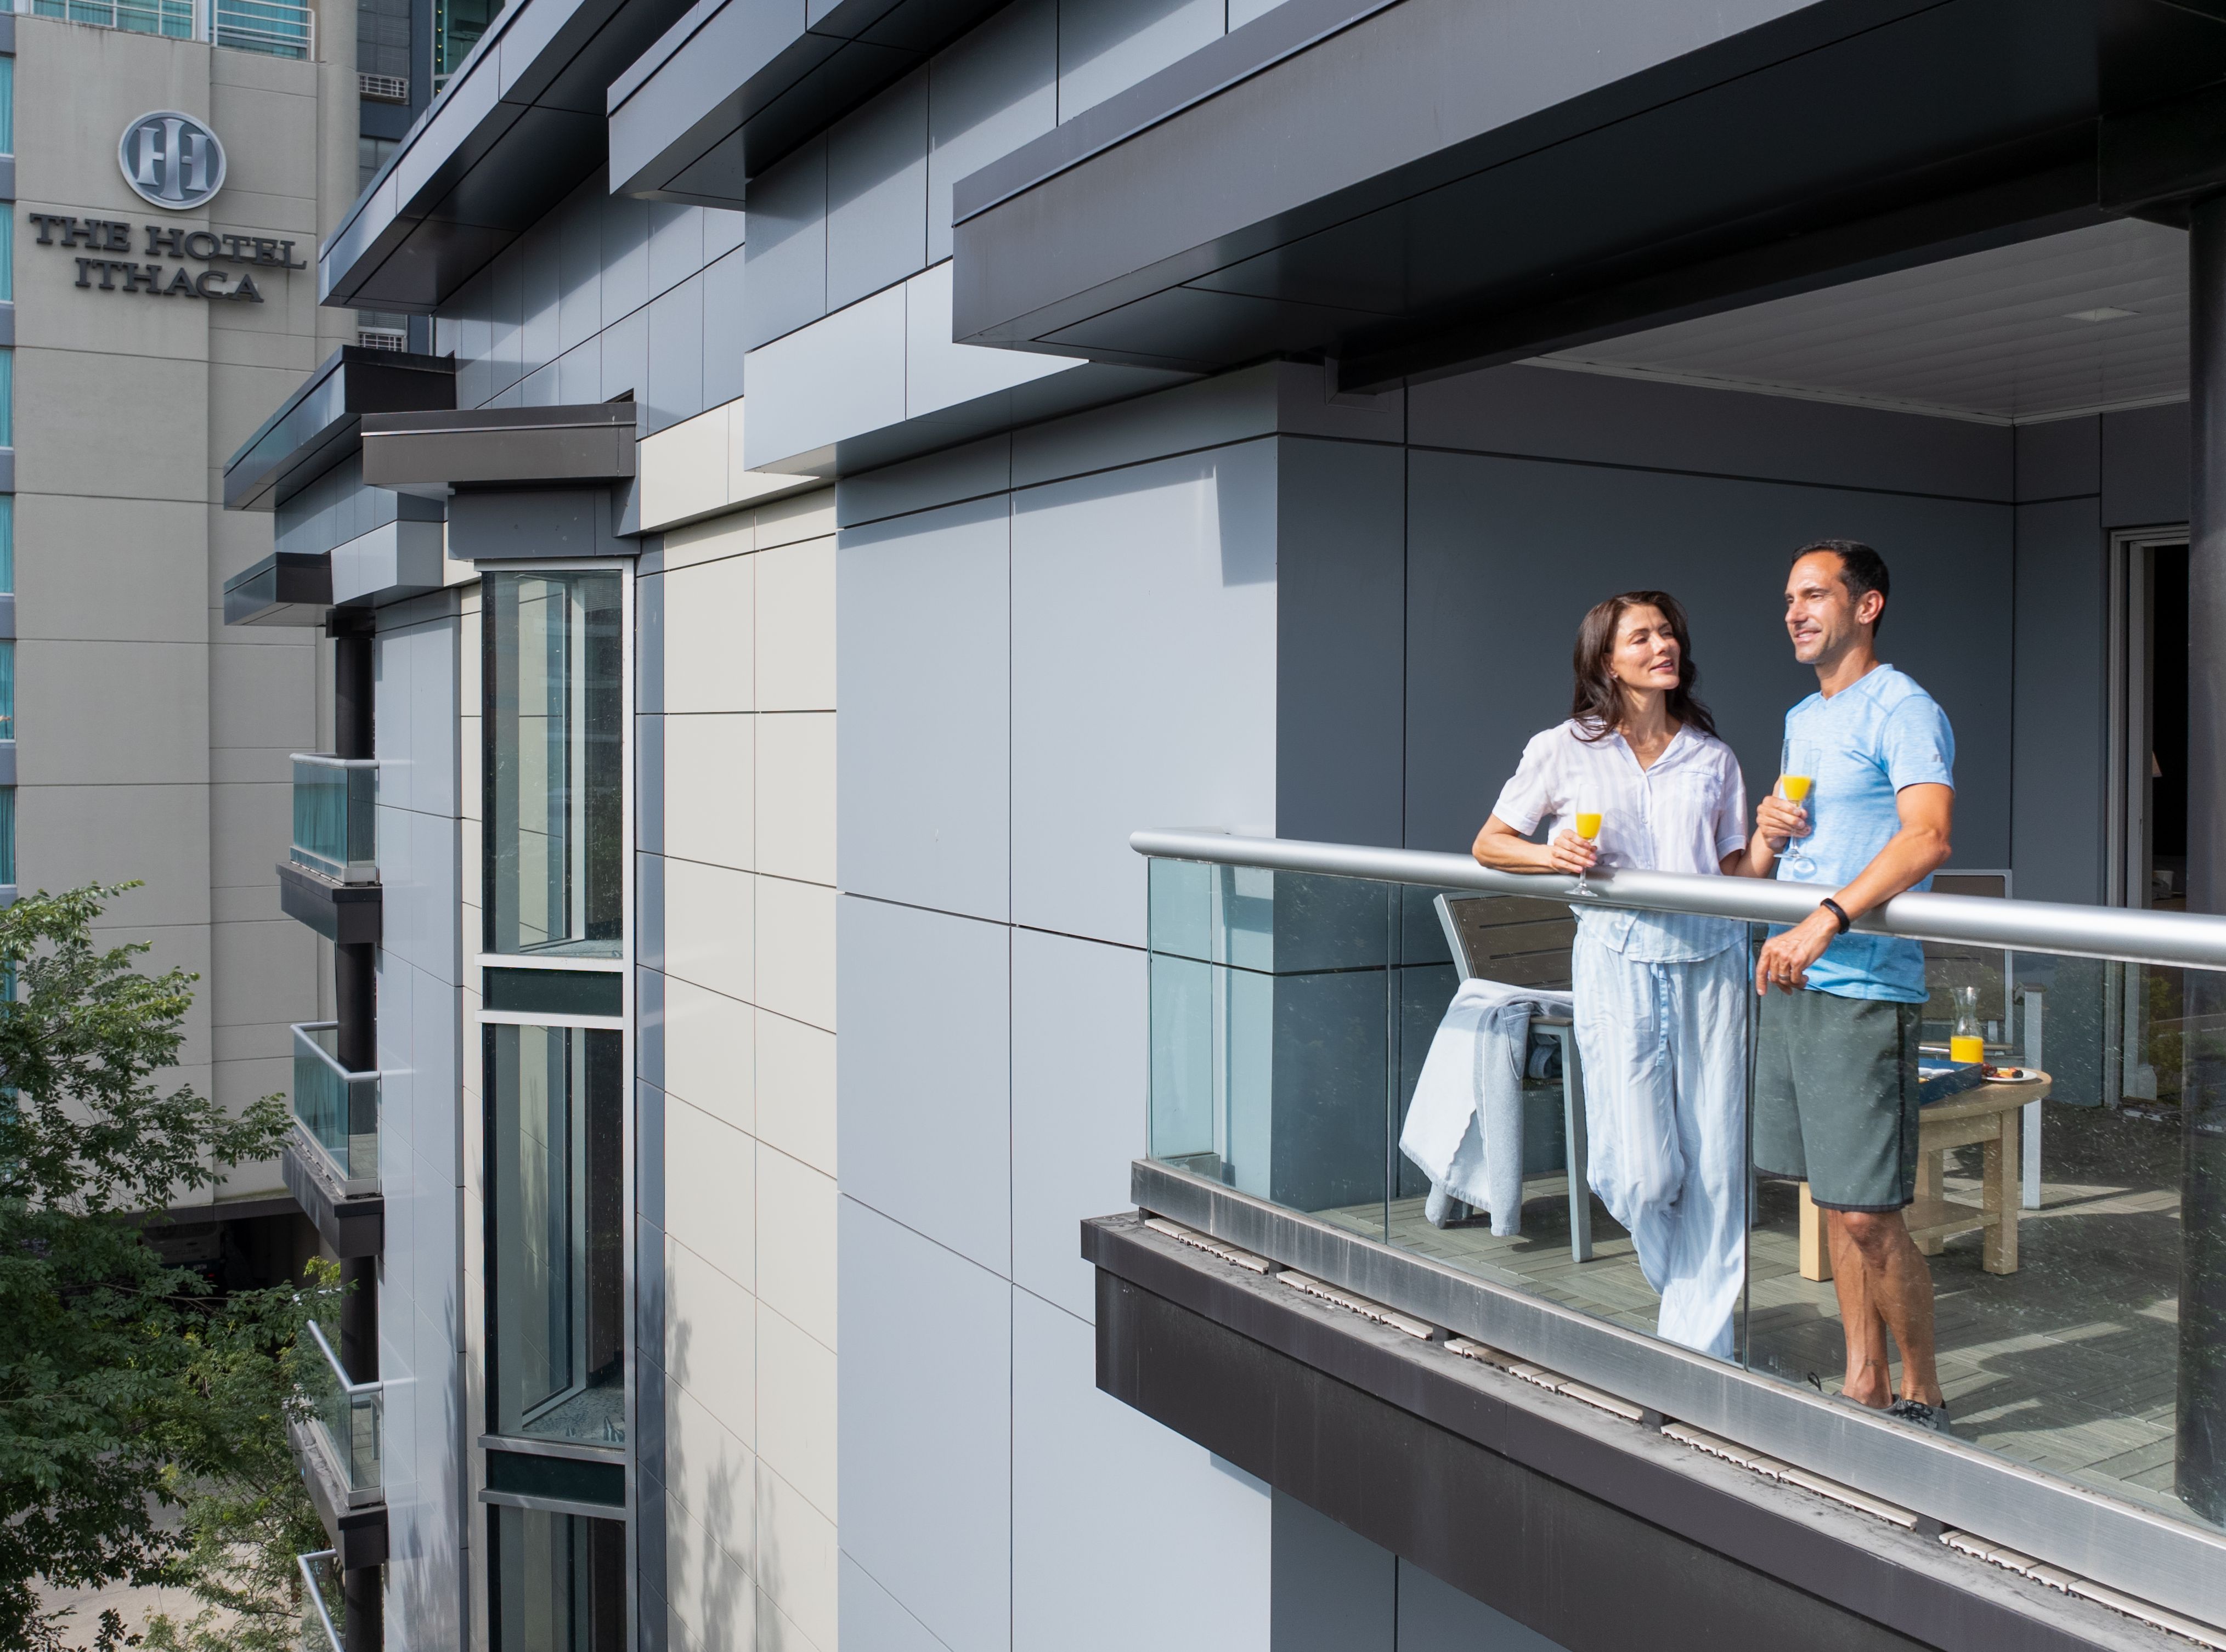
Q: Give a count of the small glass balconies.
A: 4